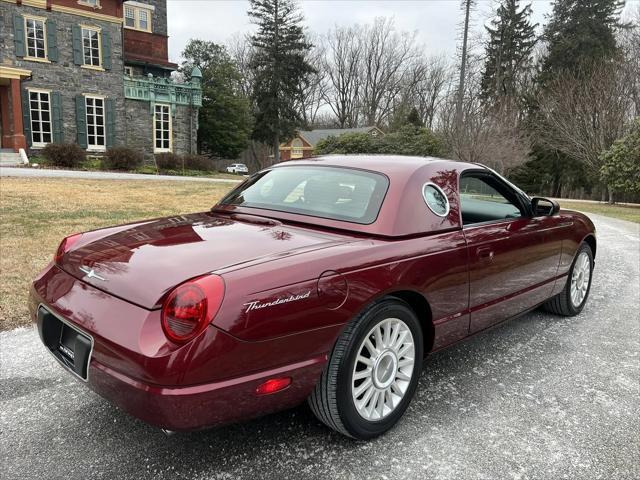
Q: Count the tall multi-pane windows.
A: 5